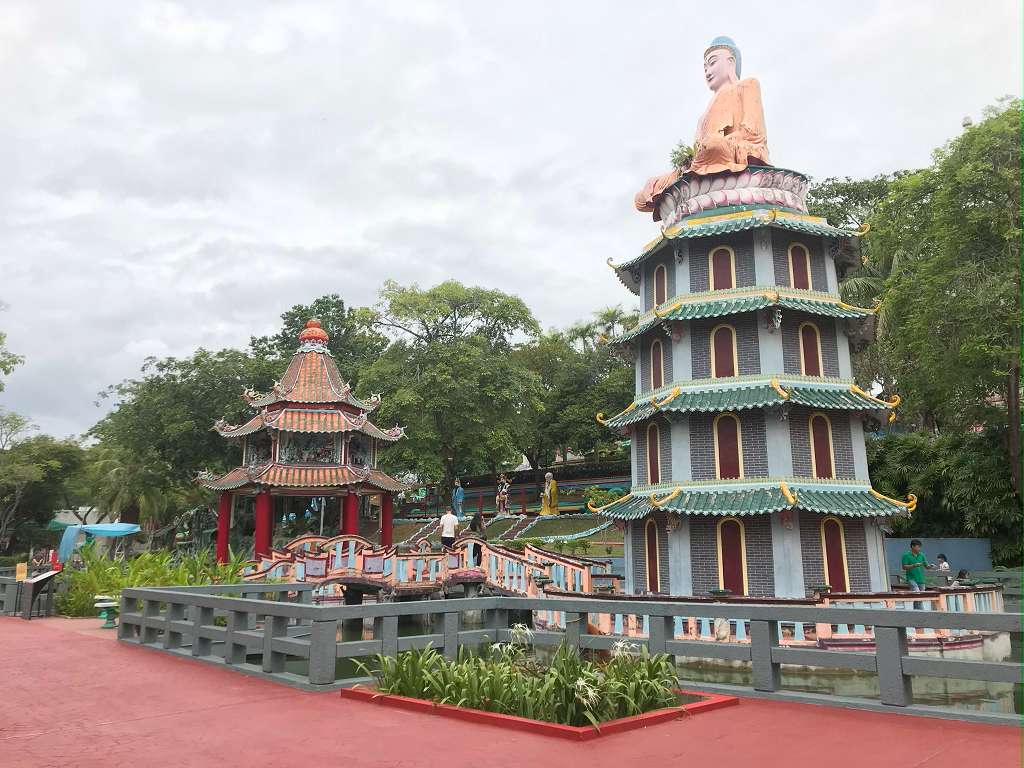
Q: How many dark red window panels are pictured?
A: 12